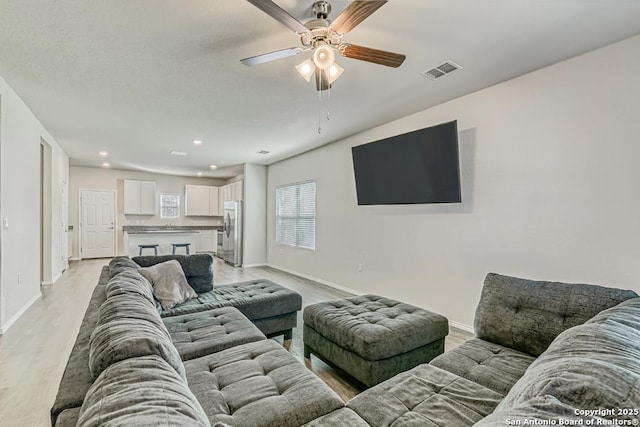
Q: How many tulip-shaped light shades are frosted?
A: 3